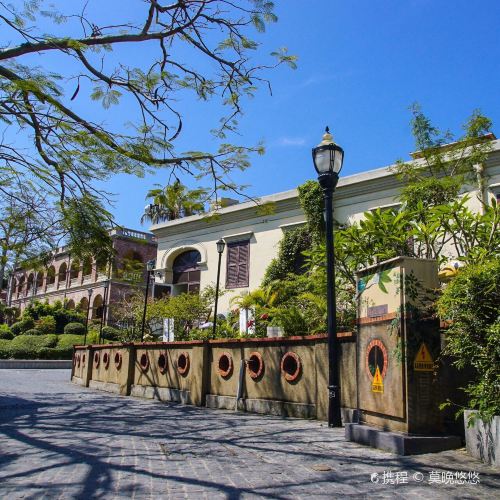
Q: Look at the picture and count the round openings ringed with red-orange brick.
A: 13